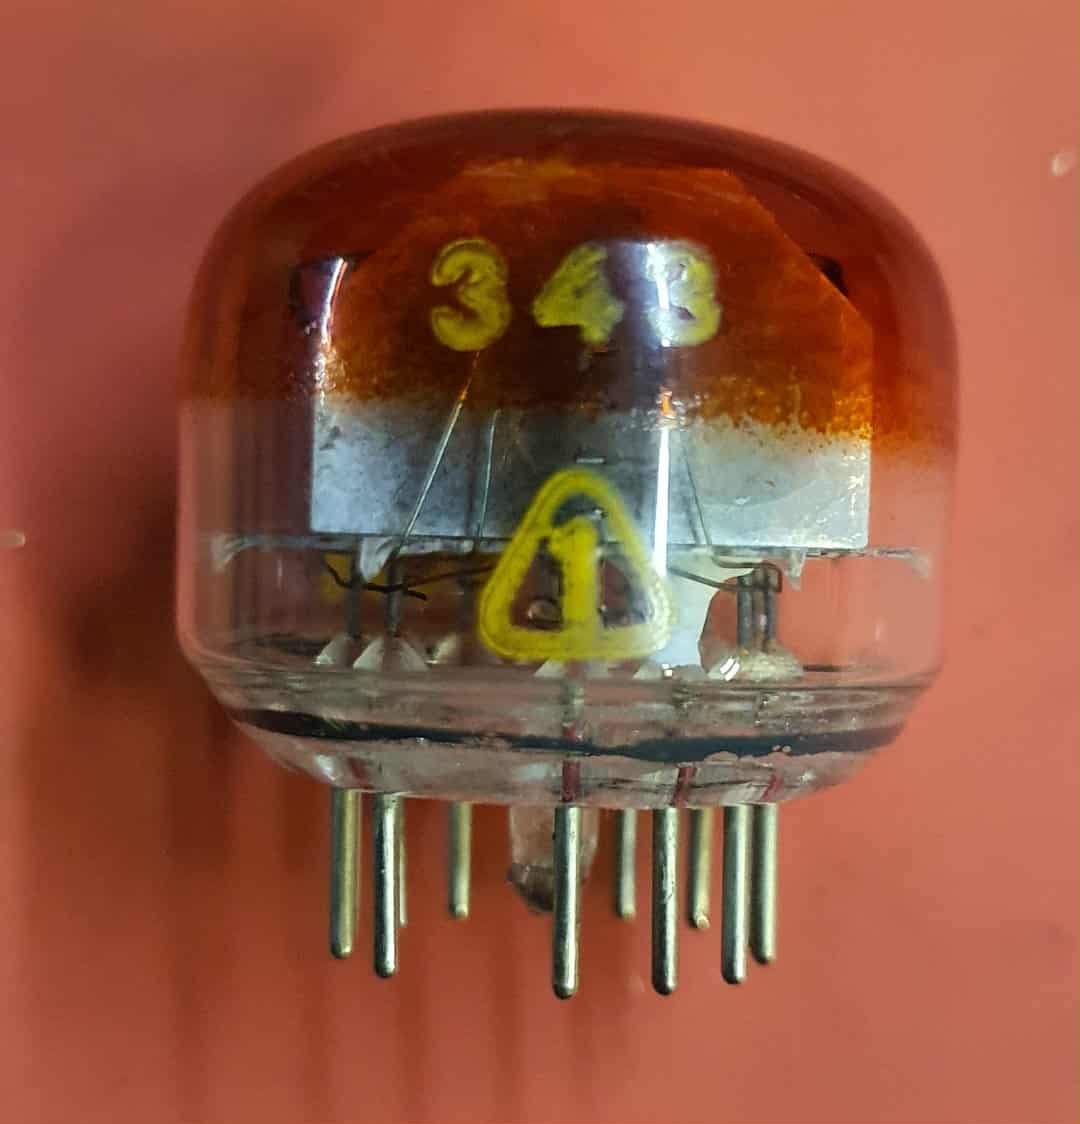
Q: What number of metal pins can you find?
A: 10